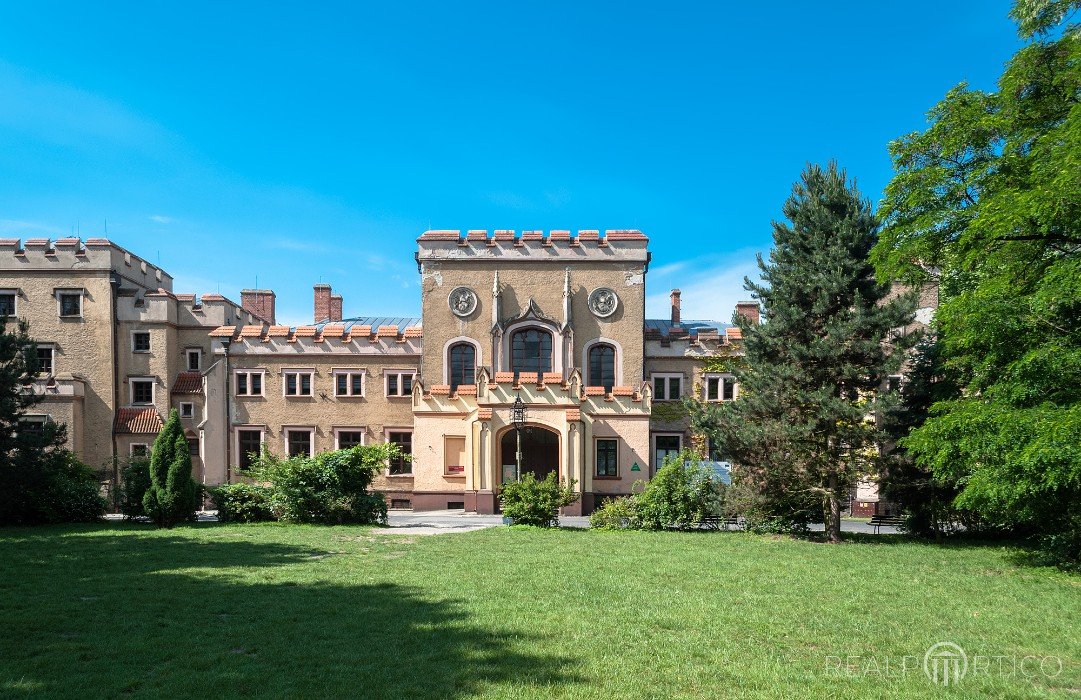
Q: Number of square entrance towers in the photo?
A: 1